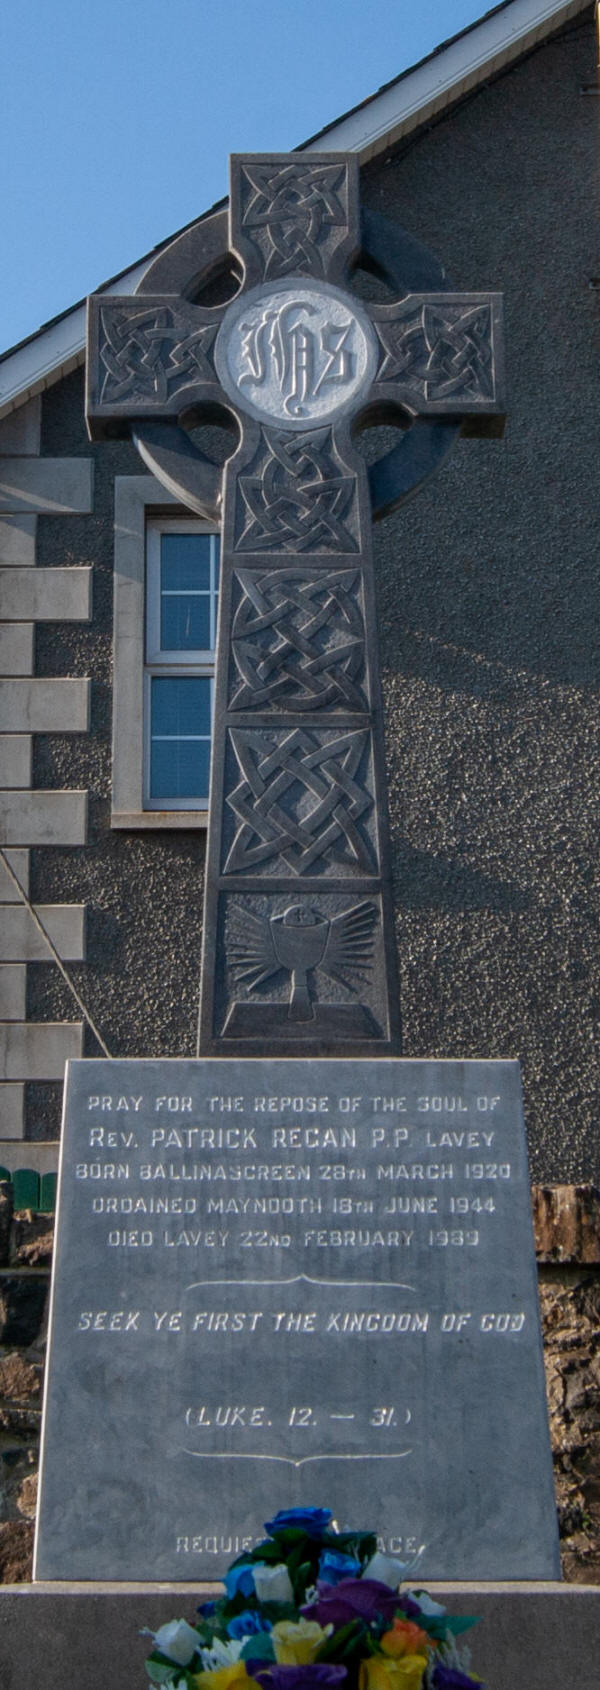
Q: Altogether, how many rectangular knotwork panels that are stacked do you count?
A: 3